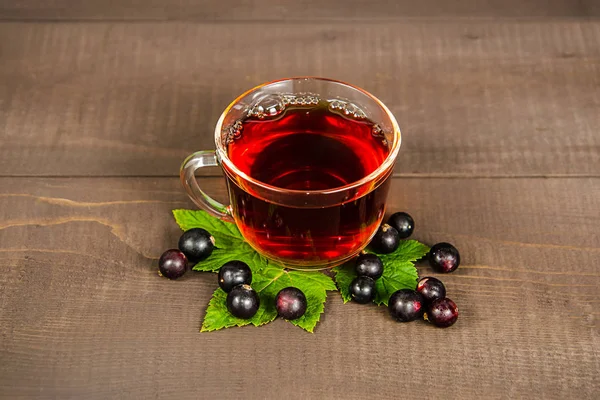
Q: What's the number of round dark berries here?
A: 13